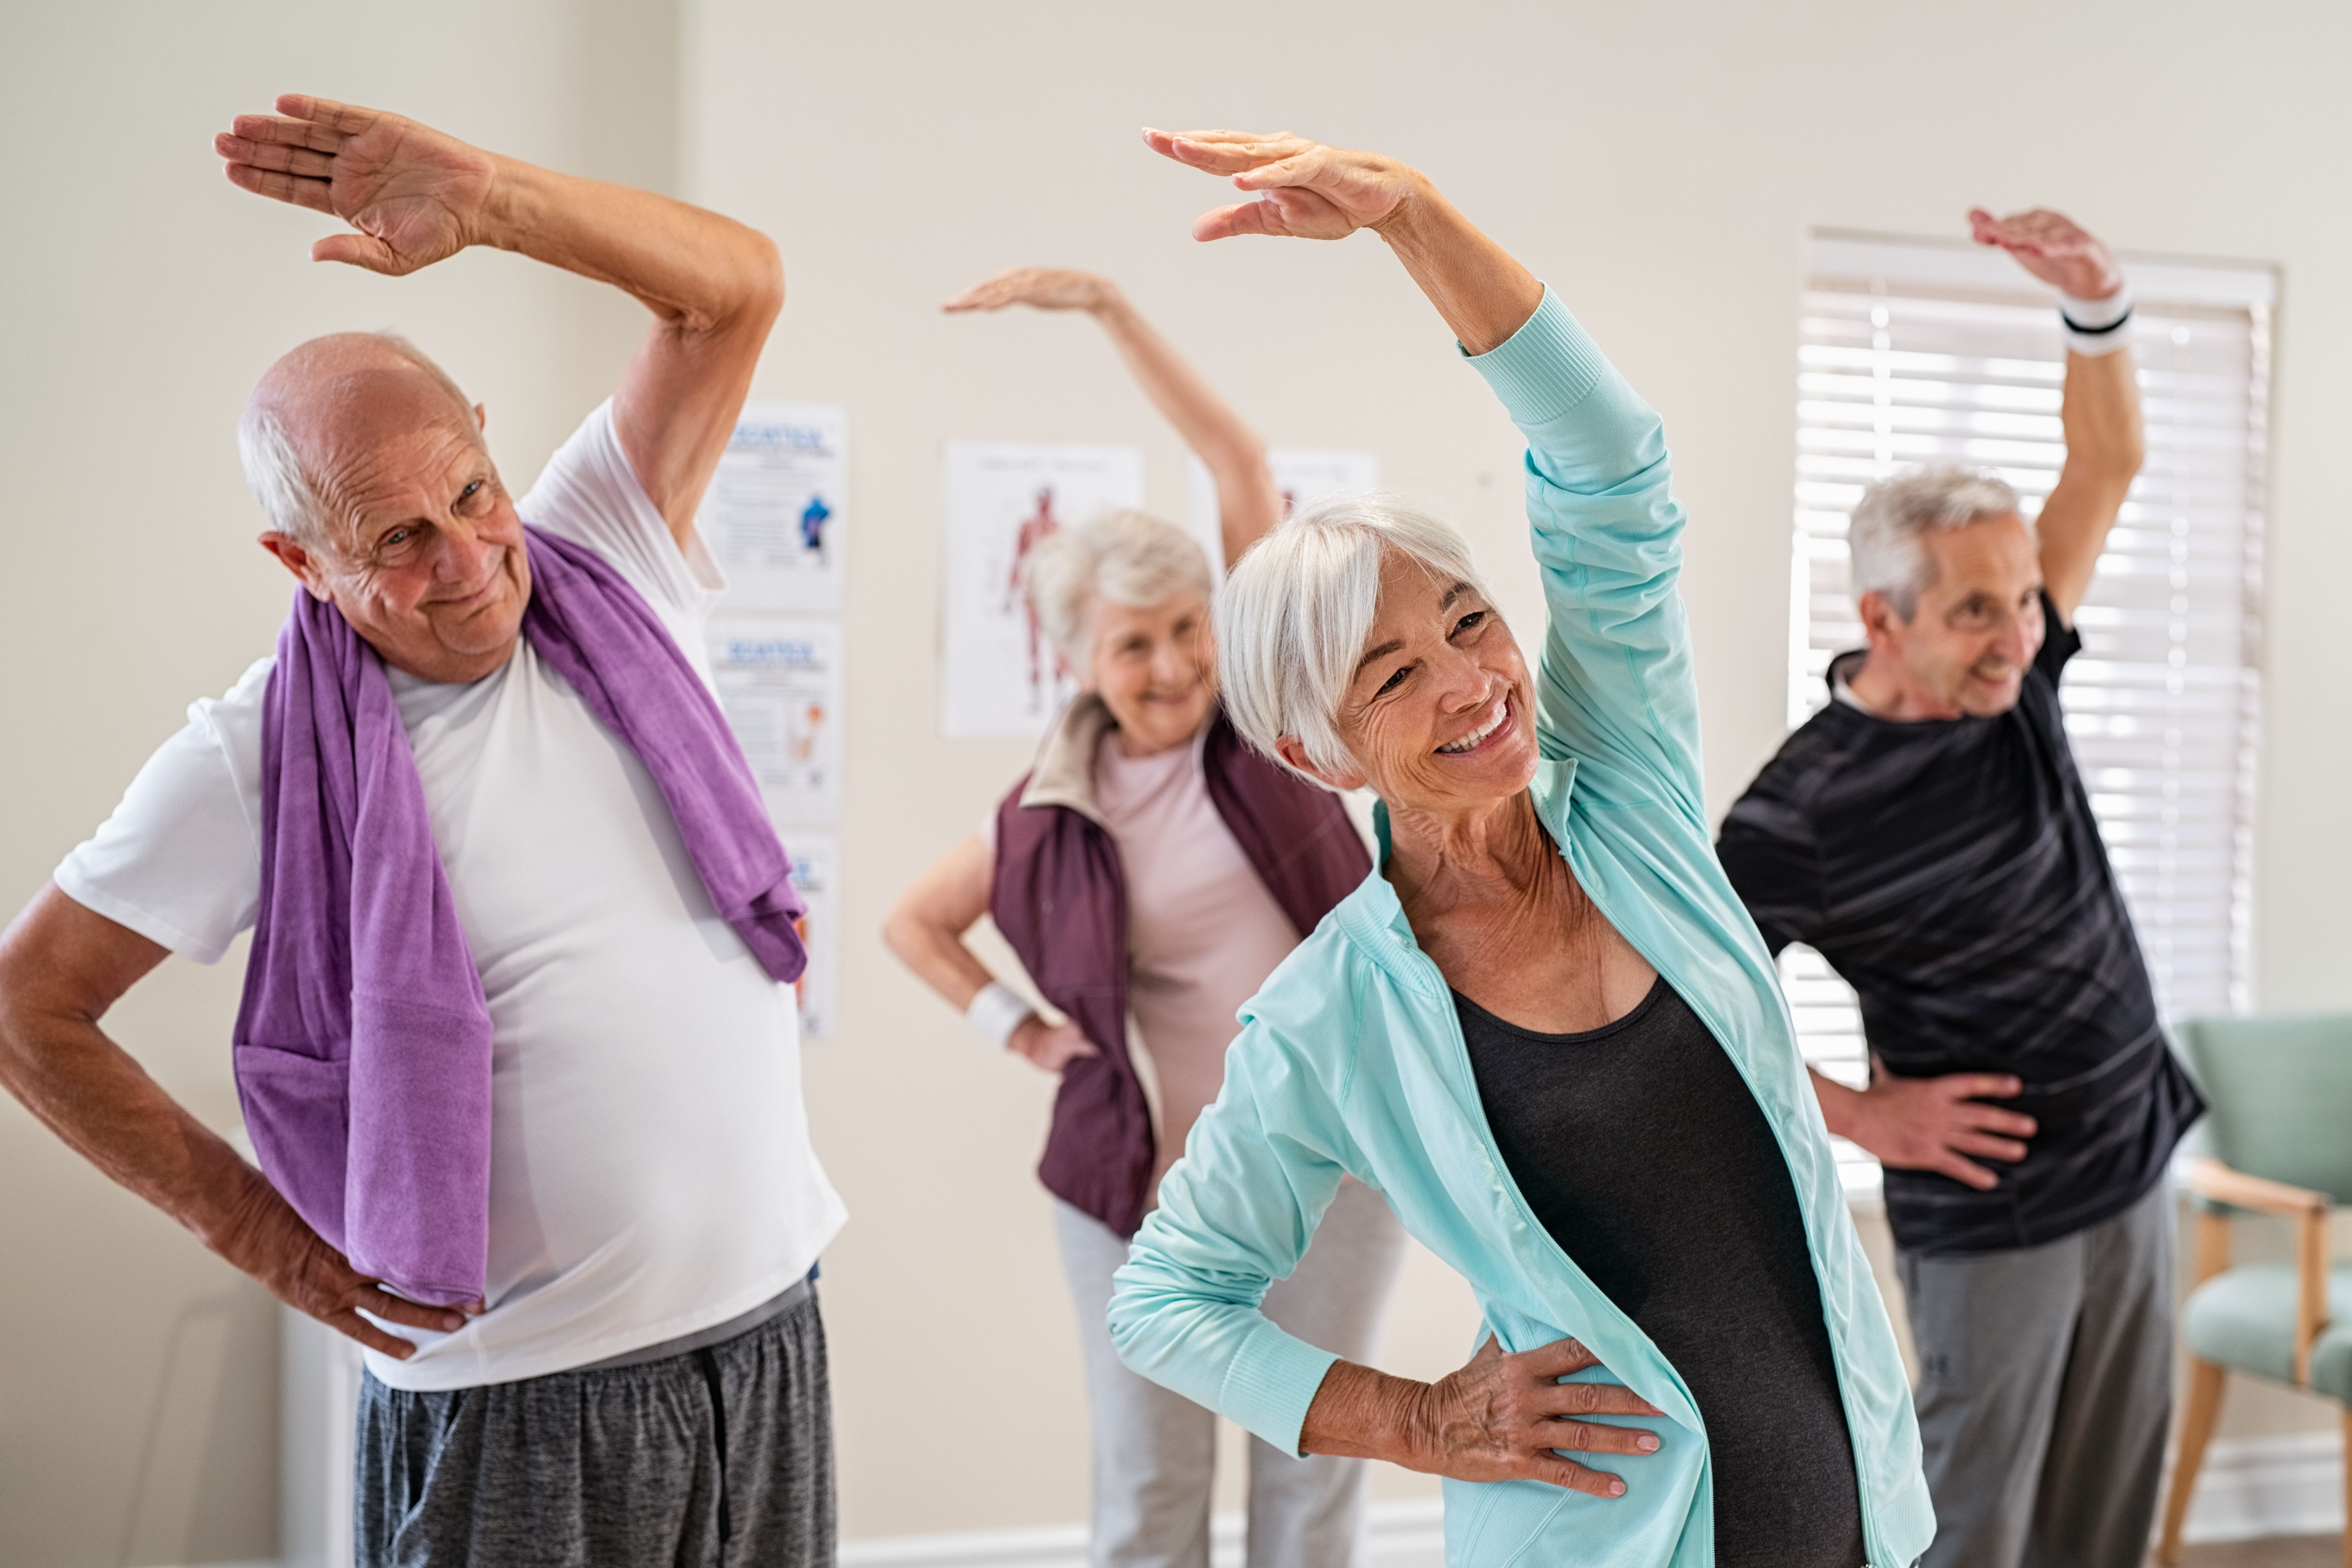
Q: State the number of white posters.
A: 5